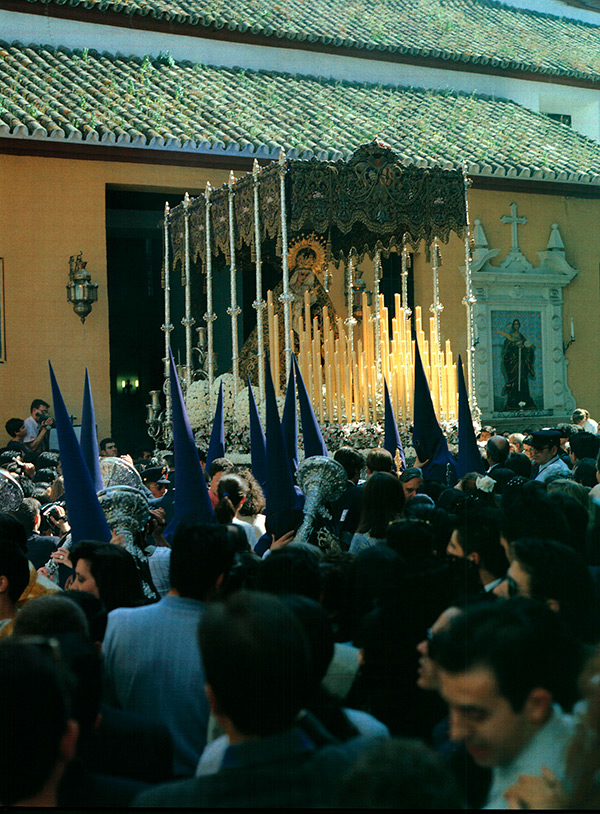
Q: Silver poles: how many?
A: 12